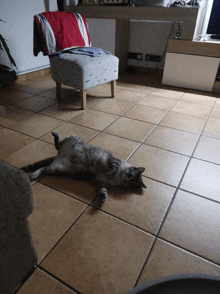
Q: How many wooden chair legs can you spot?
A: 3